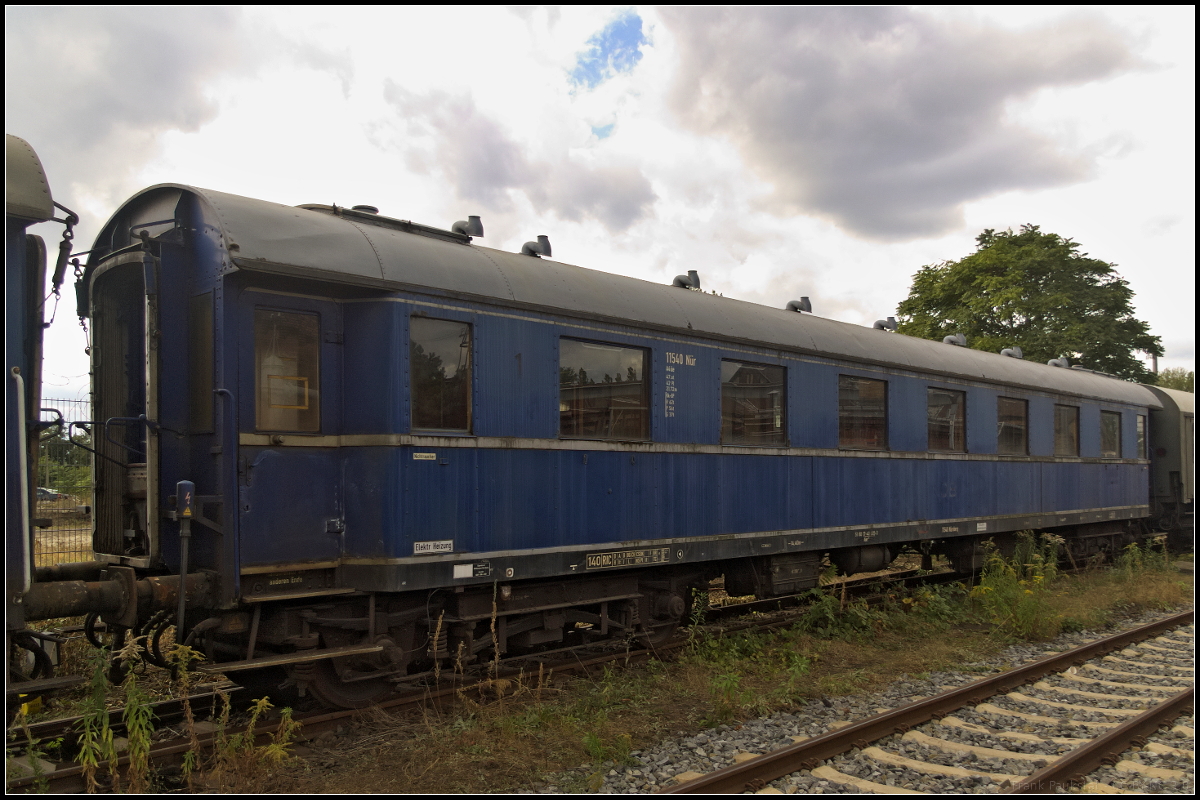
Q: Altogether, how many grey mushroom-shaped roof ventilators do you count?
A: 8